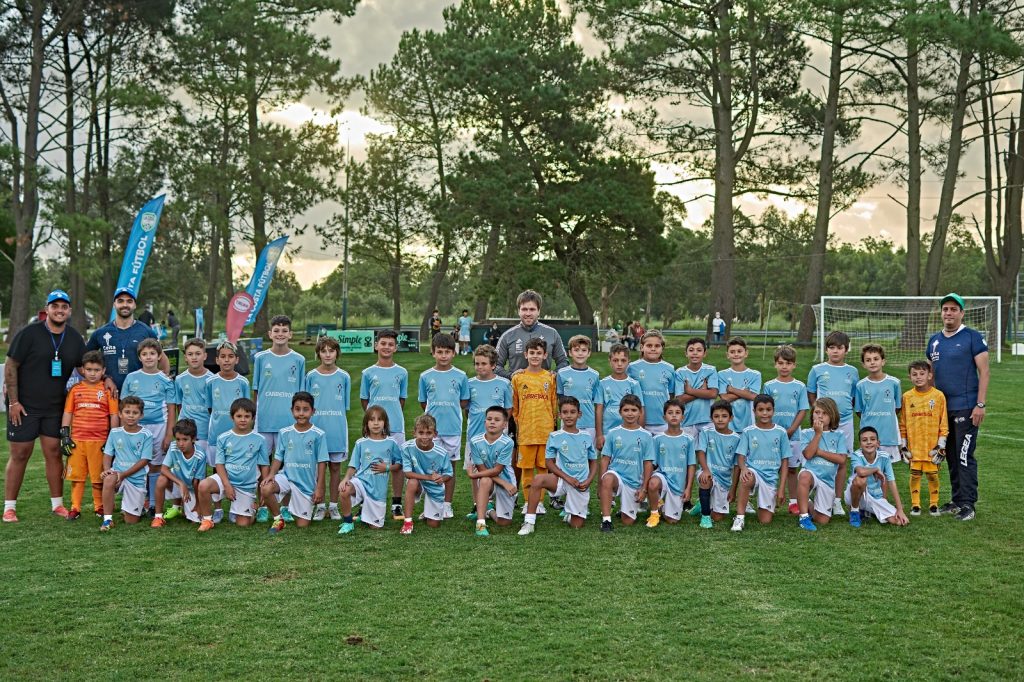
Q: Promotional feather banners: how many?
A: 3